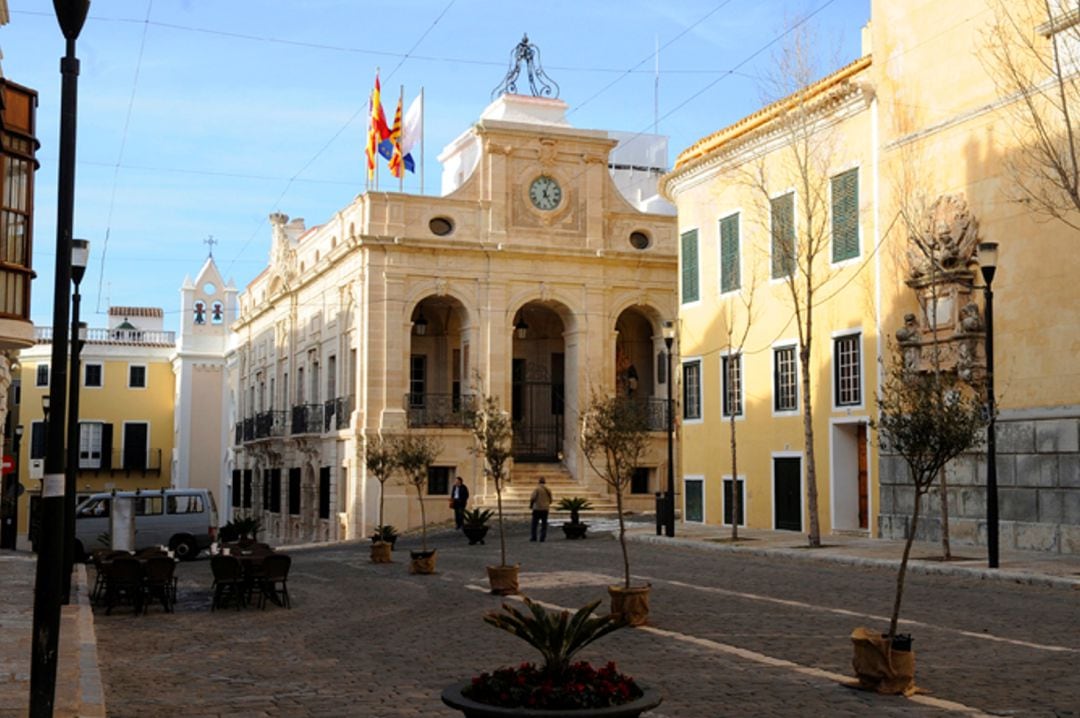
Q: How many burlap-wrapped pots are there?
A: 5